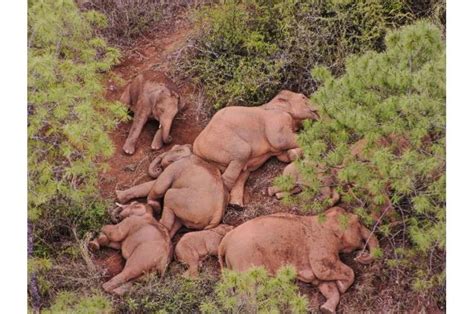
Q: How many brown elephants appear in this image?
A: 7